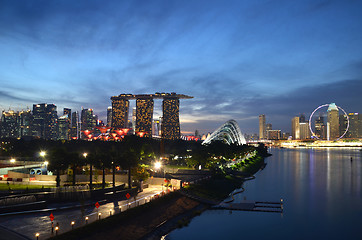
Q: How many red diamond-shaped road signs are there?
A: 3